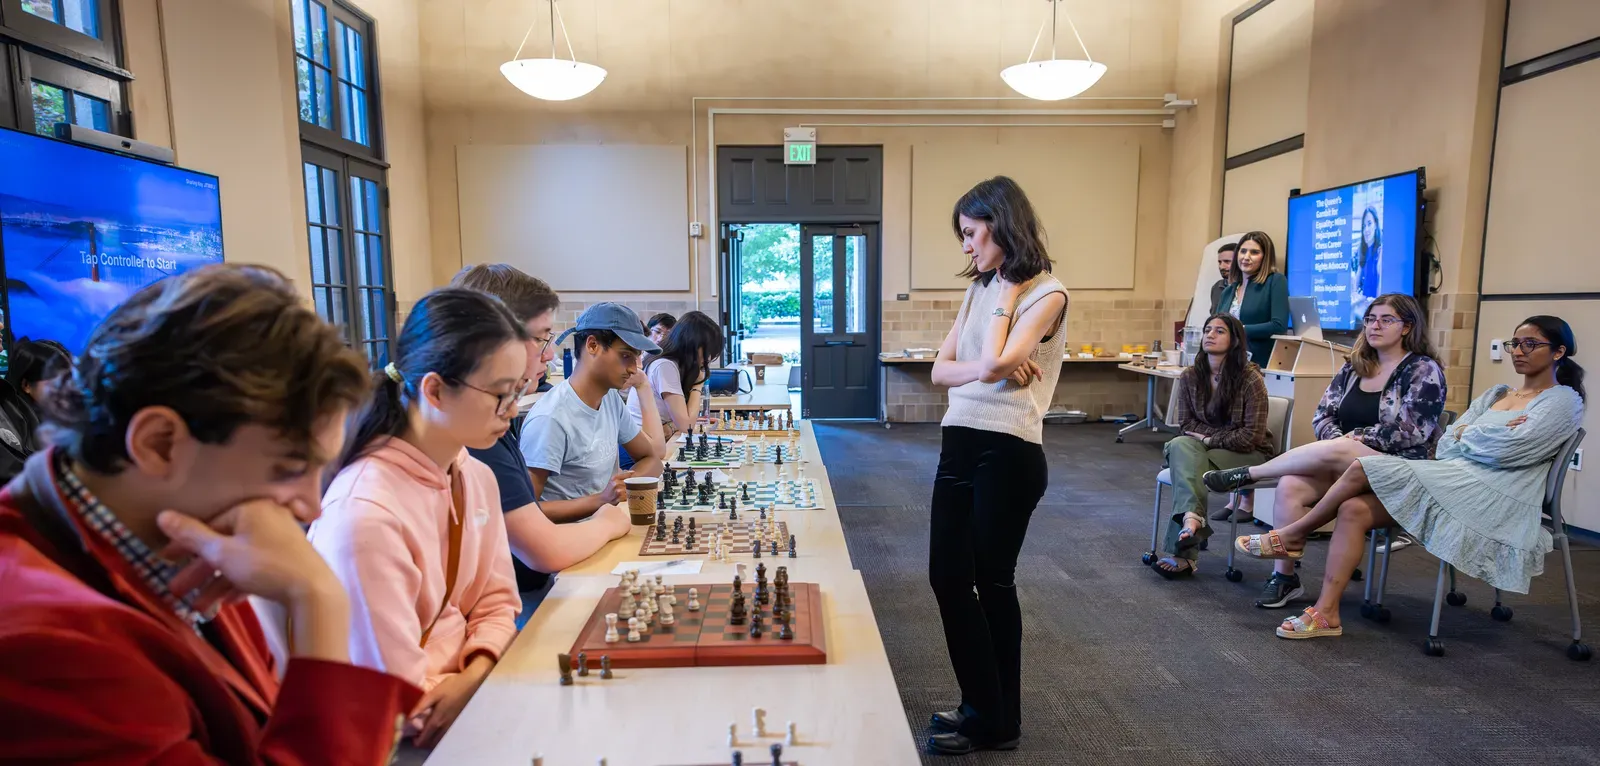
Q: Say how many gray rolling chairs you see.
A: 3